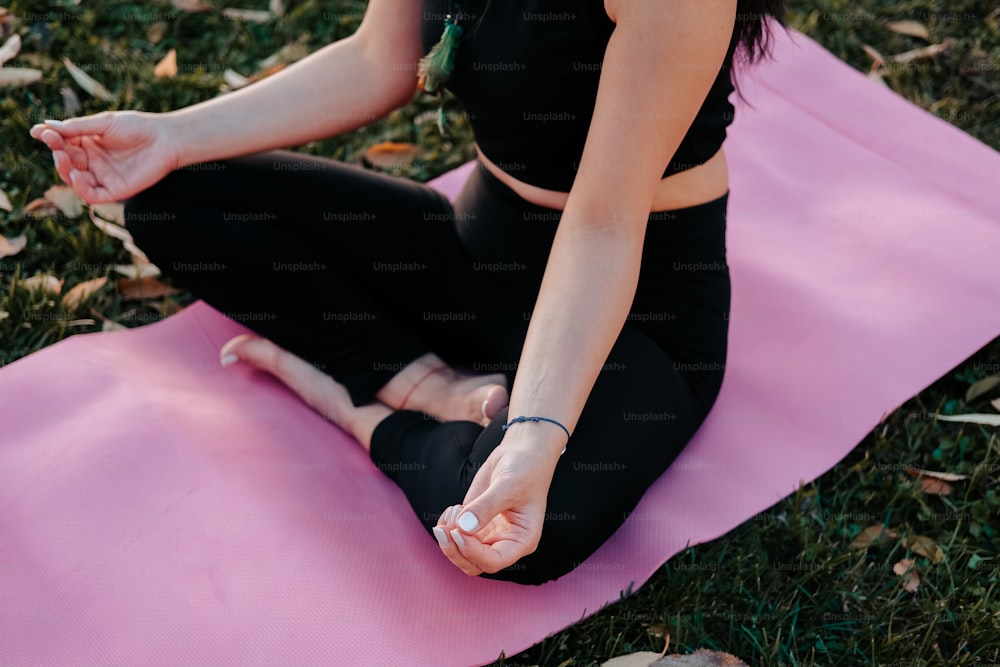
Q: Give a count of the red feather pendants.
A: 0